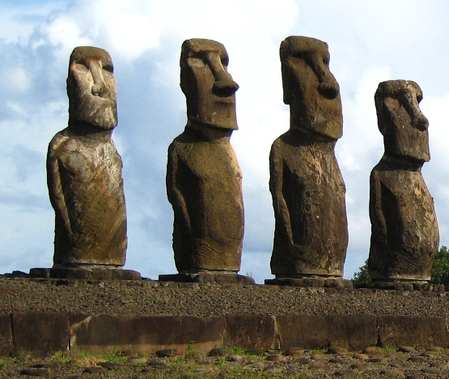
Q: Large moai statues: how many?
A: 4